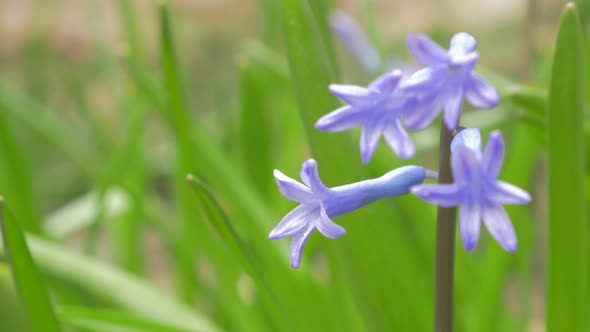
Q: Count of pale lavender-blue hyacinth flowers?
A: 4